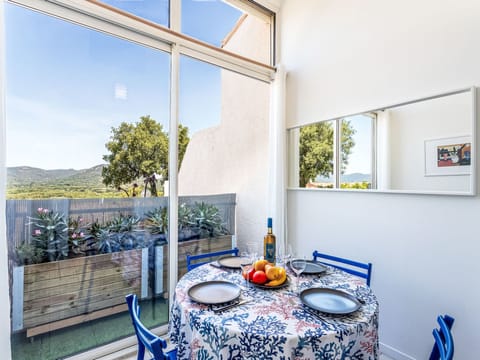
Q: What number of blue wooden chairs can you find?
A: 4